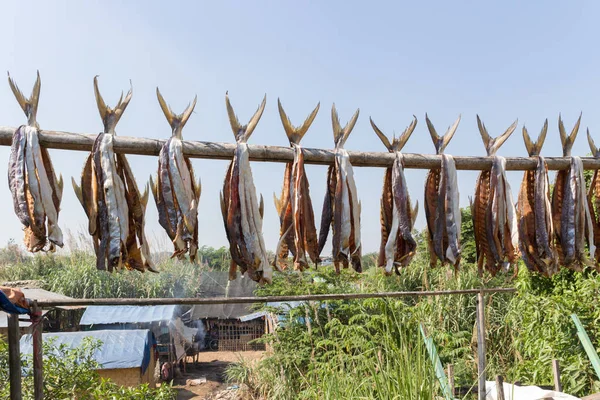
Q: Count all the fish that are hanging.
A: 12